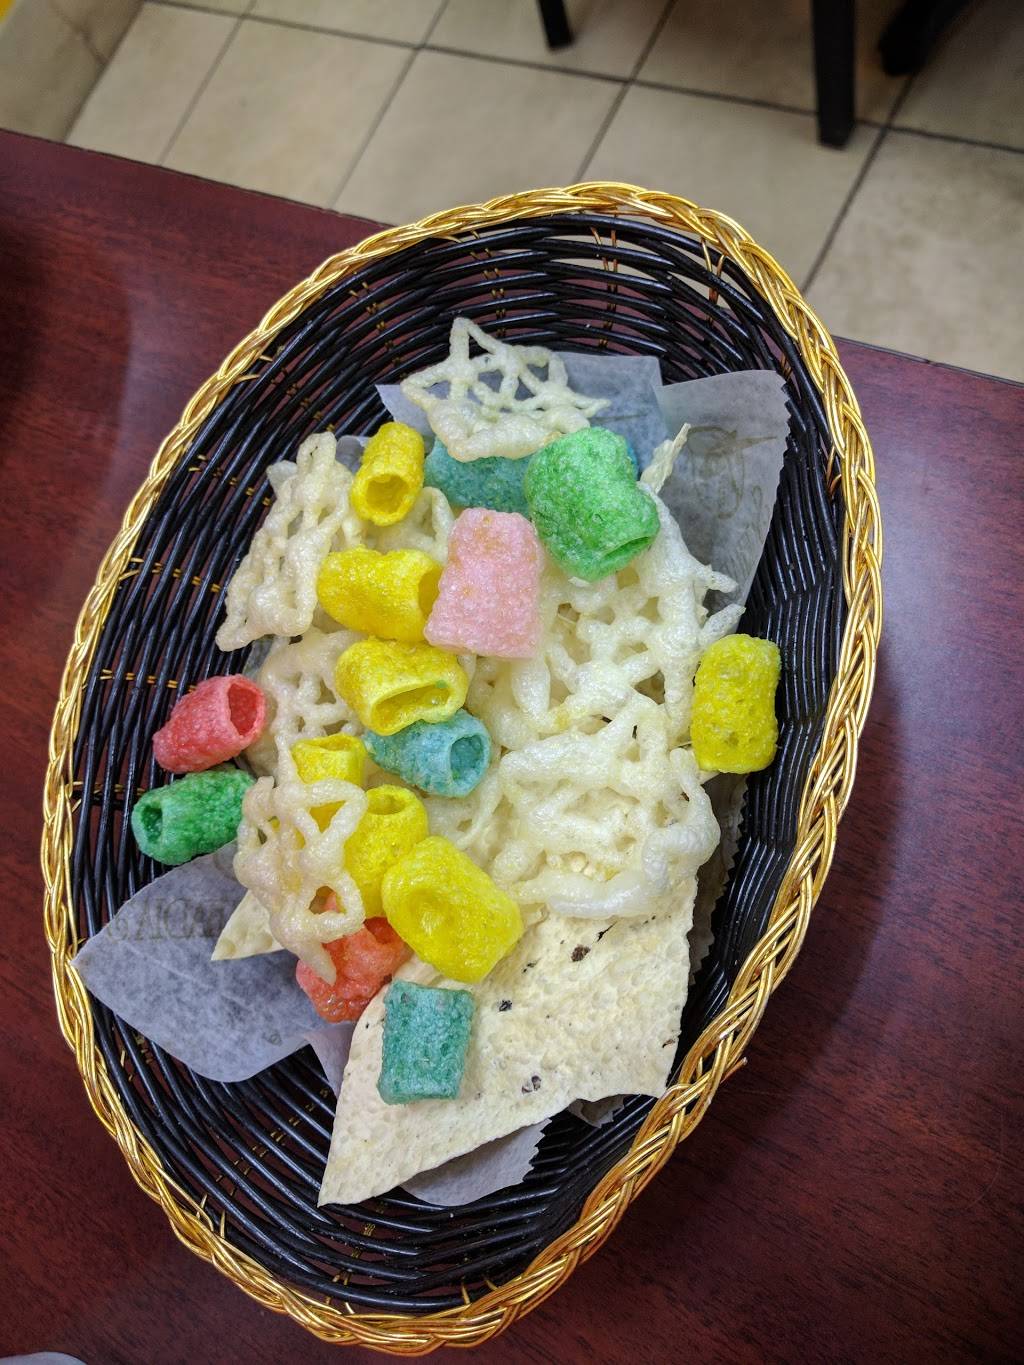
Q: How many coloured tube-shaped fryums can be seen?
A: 15